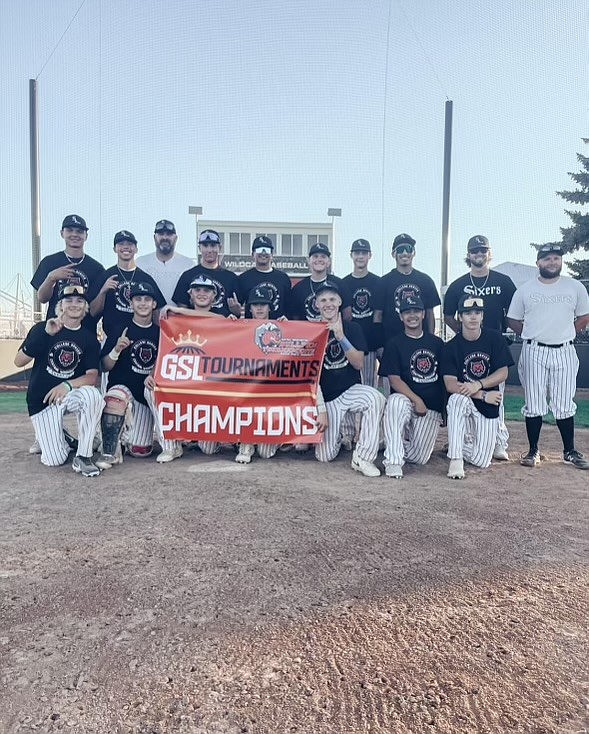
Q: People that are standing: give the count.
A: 10